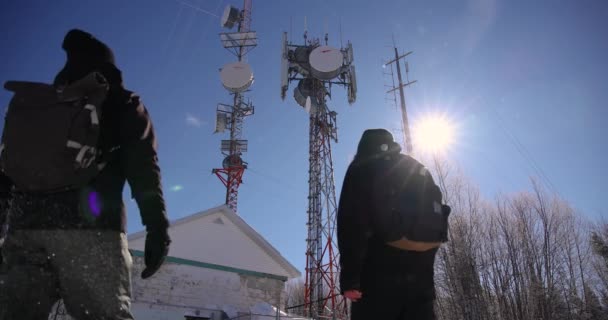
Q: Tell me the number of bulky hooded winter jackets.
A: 2